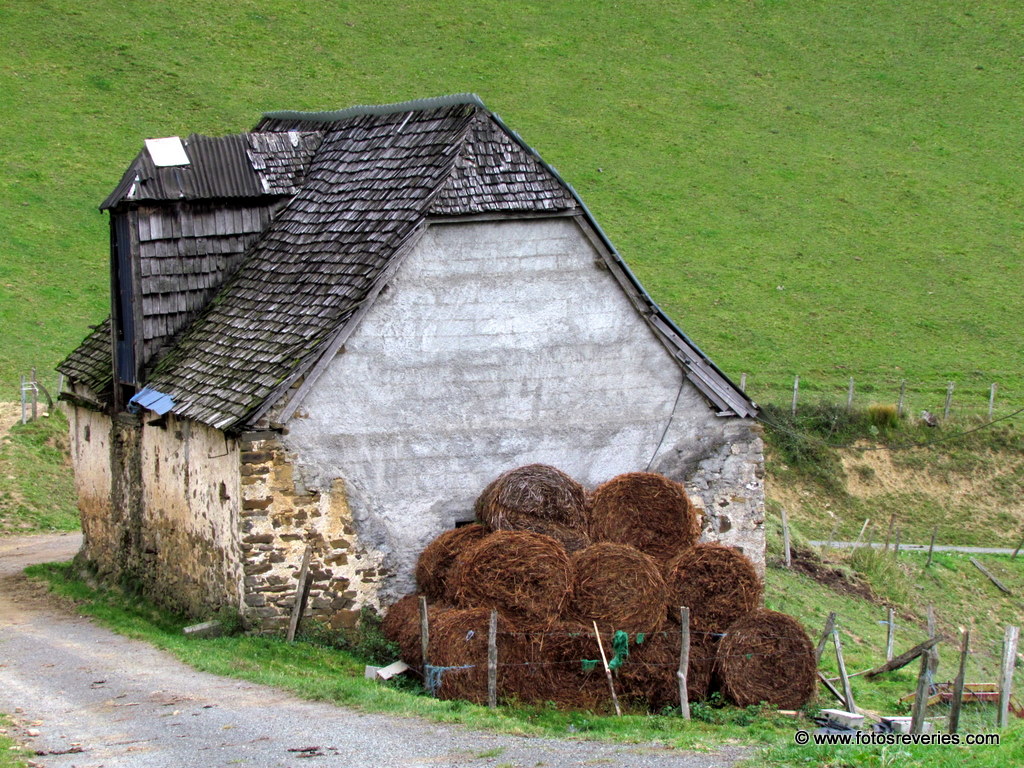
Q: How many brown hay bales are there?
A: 11